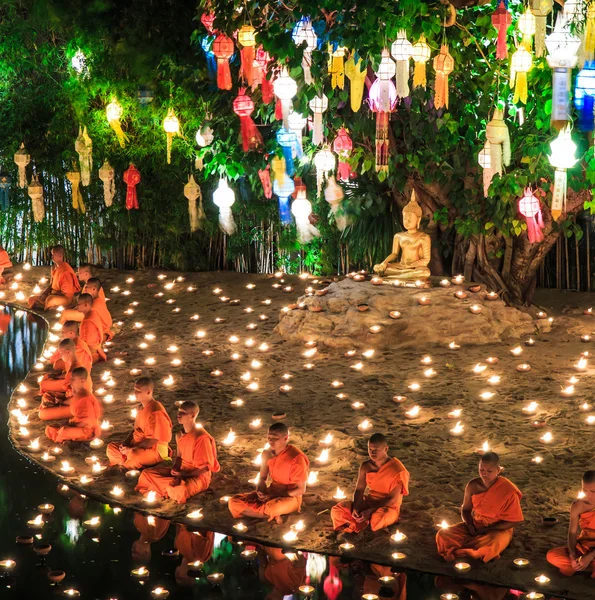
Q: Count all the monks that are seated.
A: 14